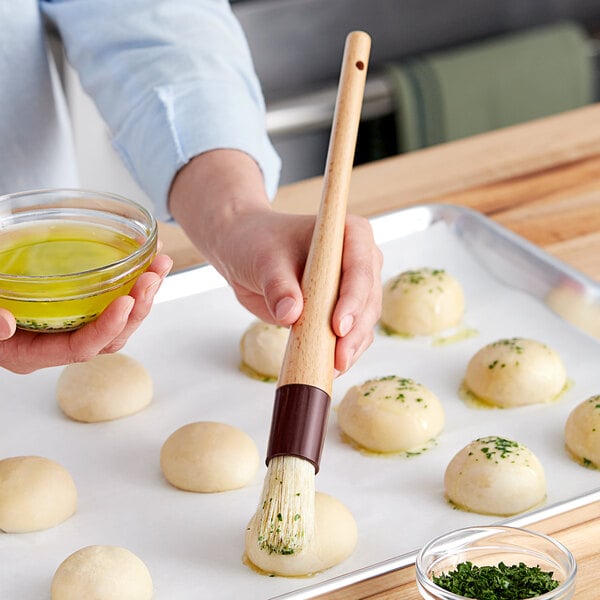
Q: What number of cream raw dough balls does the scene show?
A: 11